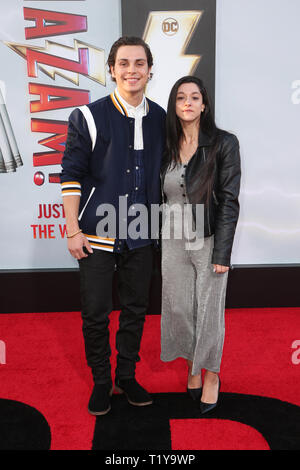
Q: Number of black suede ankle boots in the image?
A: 2